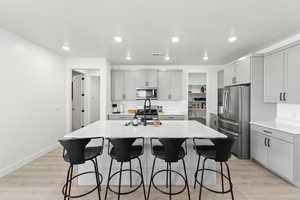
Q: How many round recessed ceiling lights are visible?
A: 7